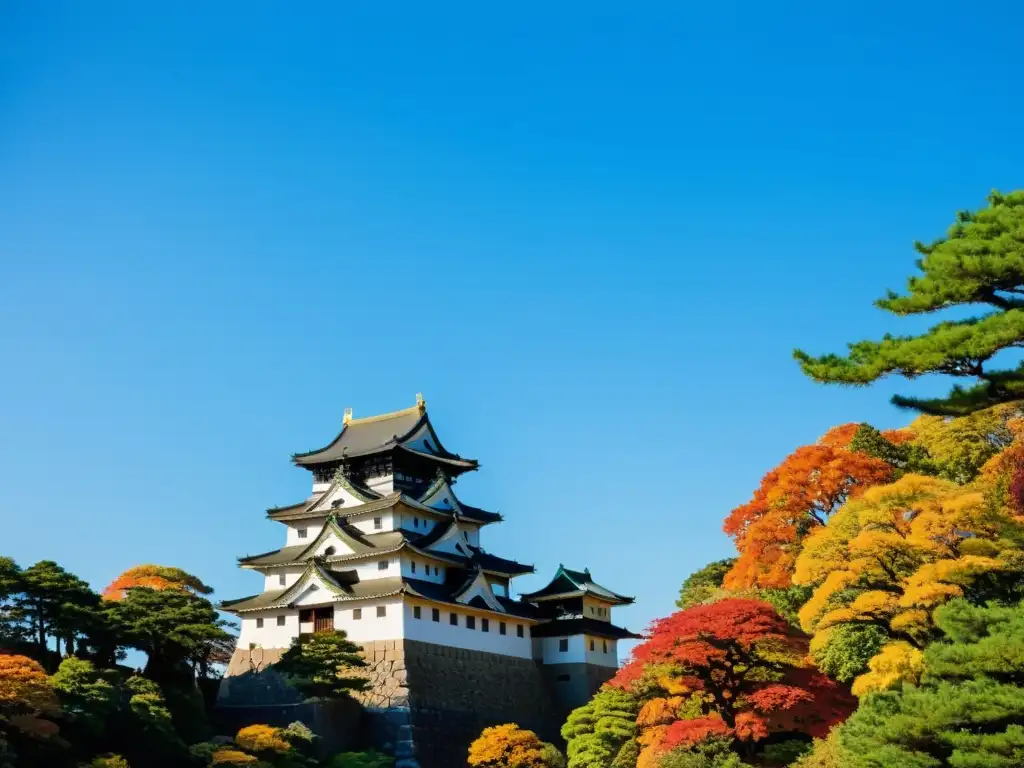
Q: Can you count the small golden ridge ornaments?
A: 2